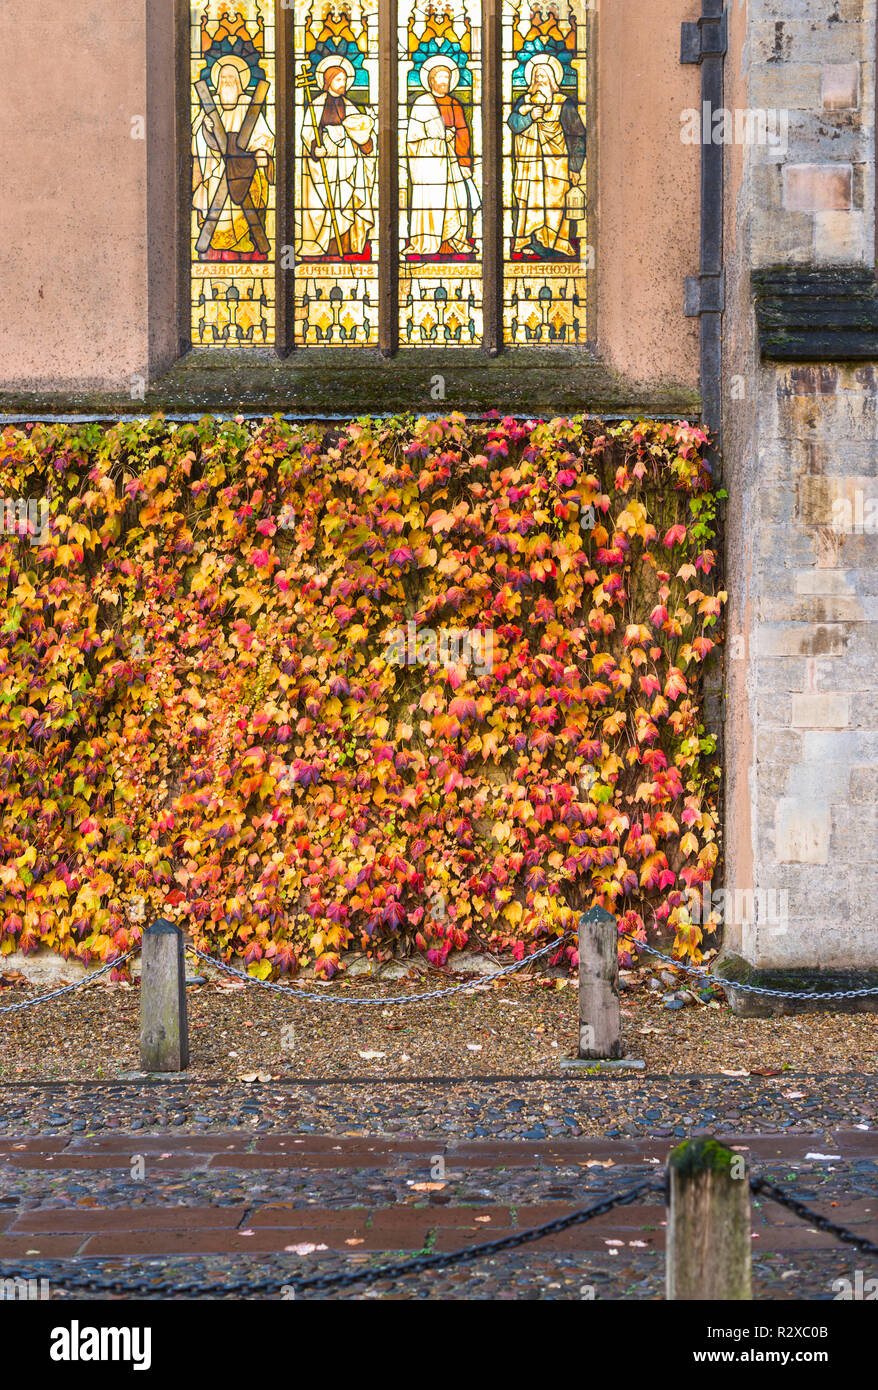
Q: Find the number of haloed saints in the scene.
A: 4